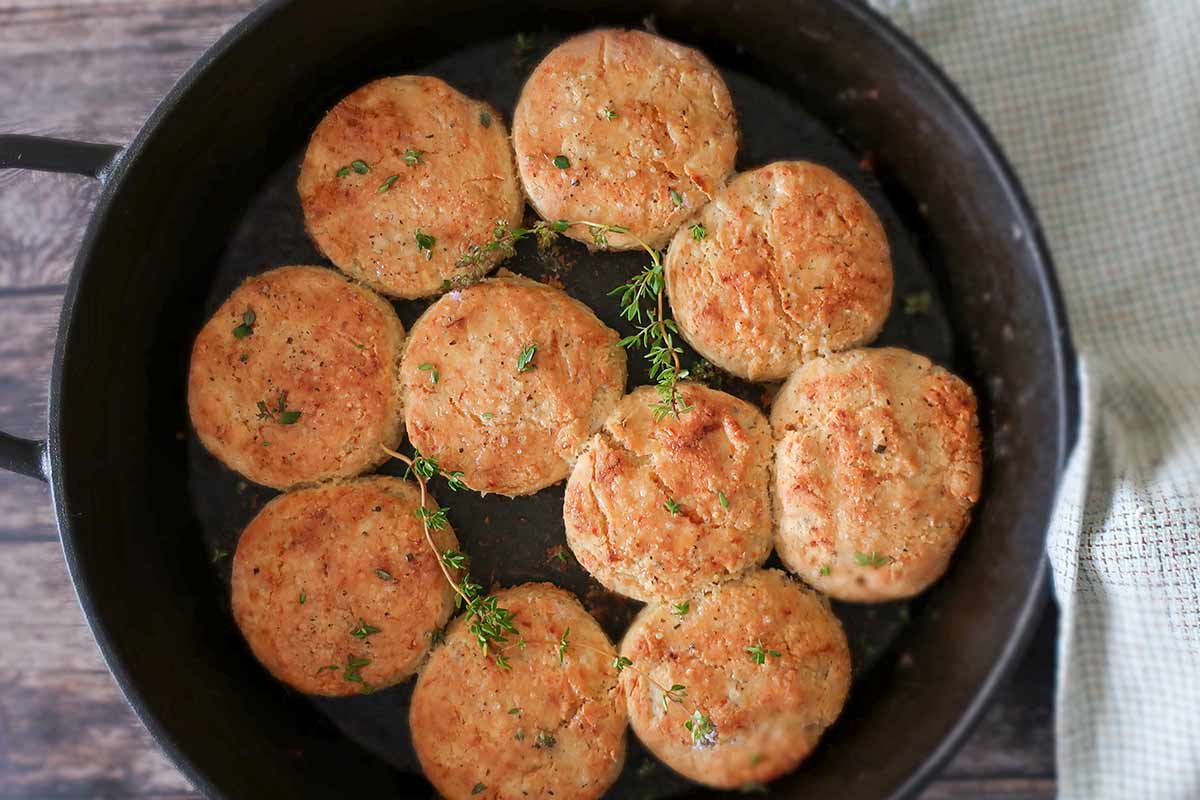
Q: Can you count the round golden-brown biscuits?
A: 10